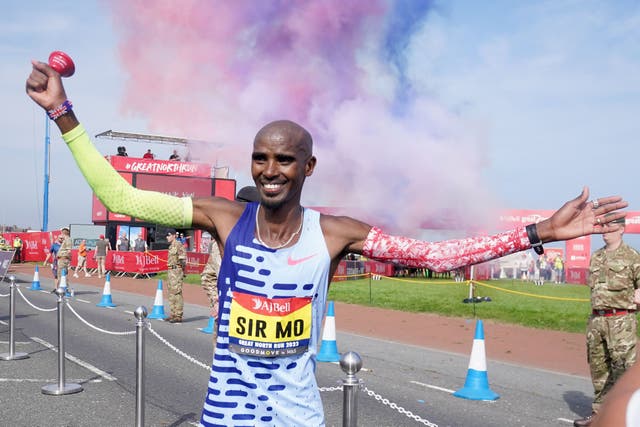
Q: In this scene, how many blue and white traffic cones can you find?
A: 7